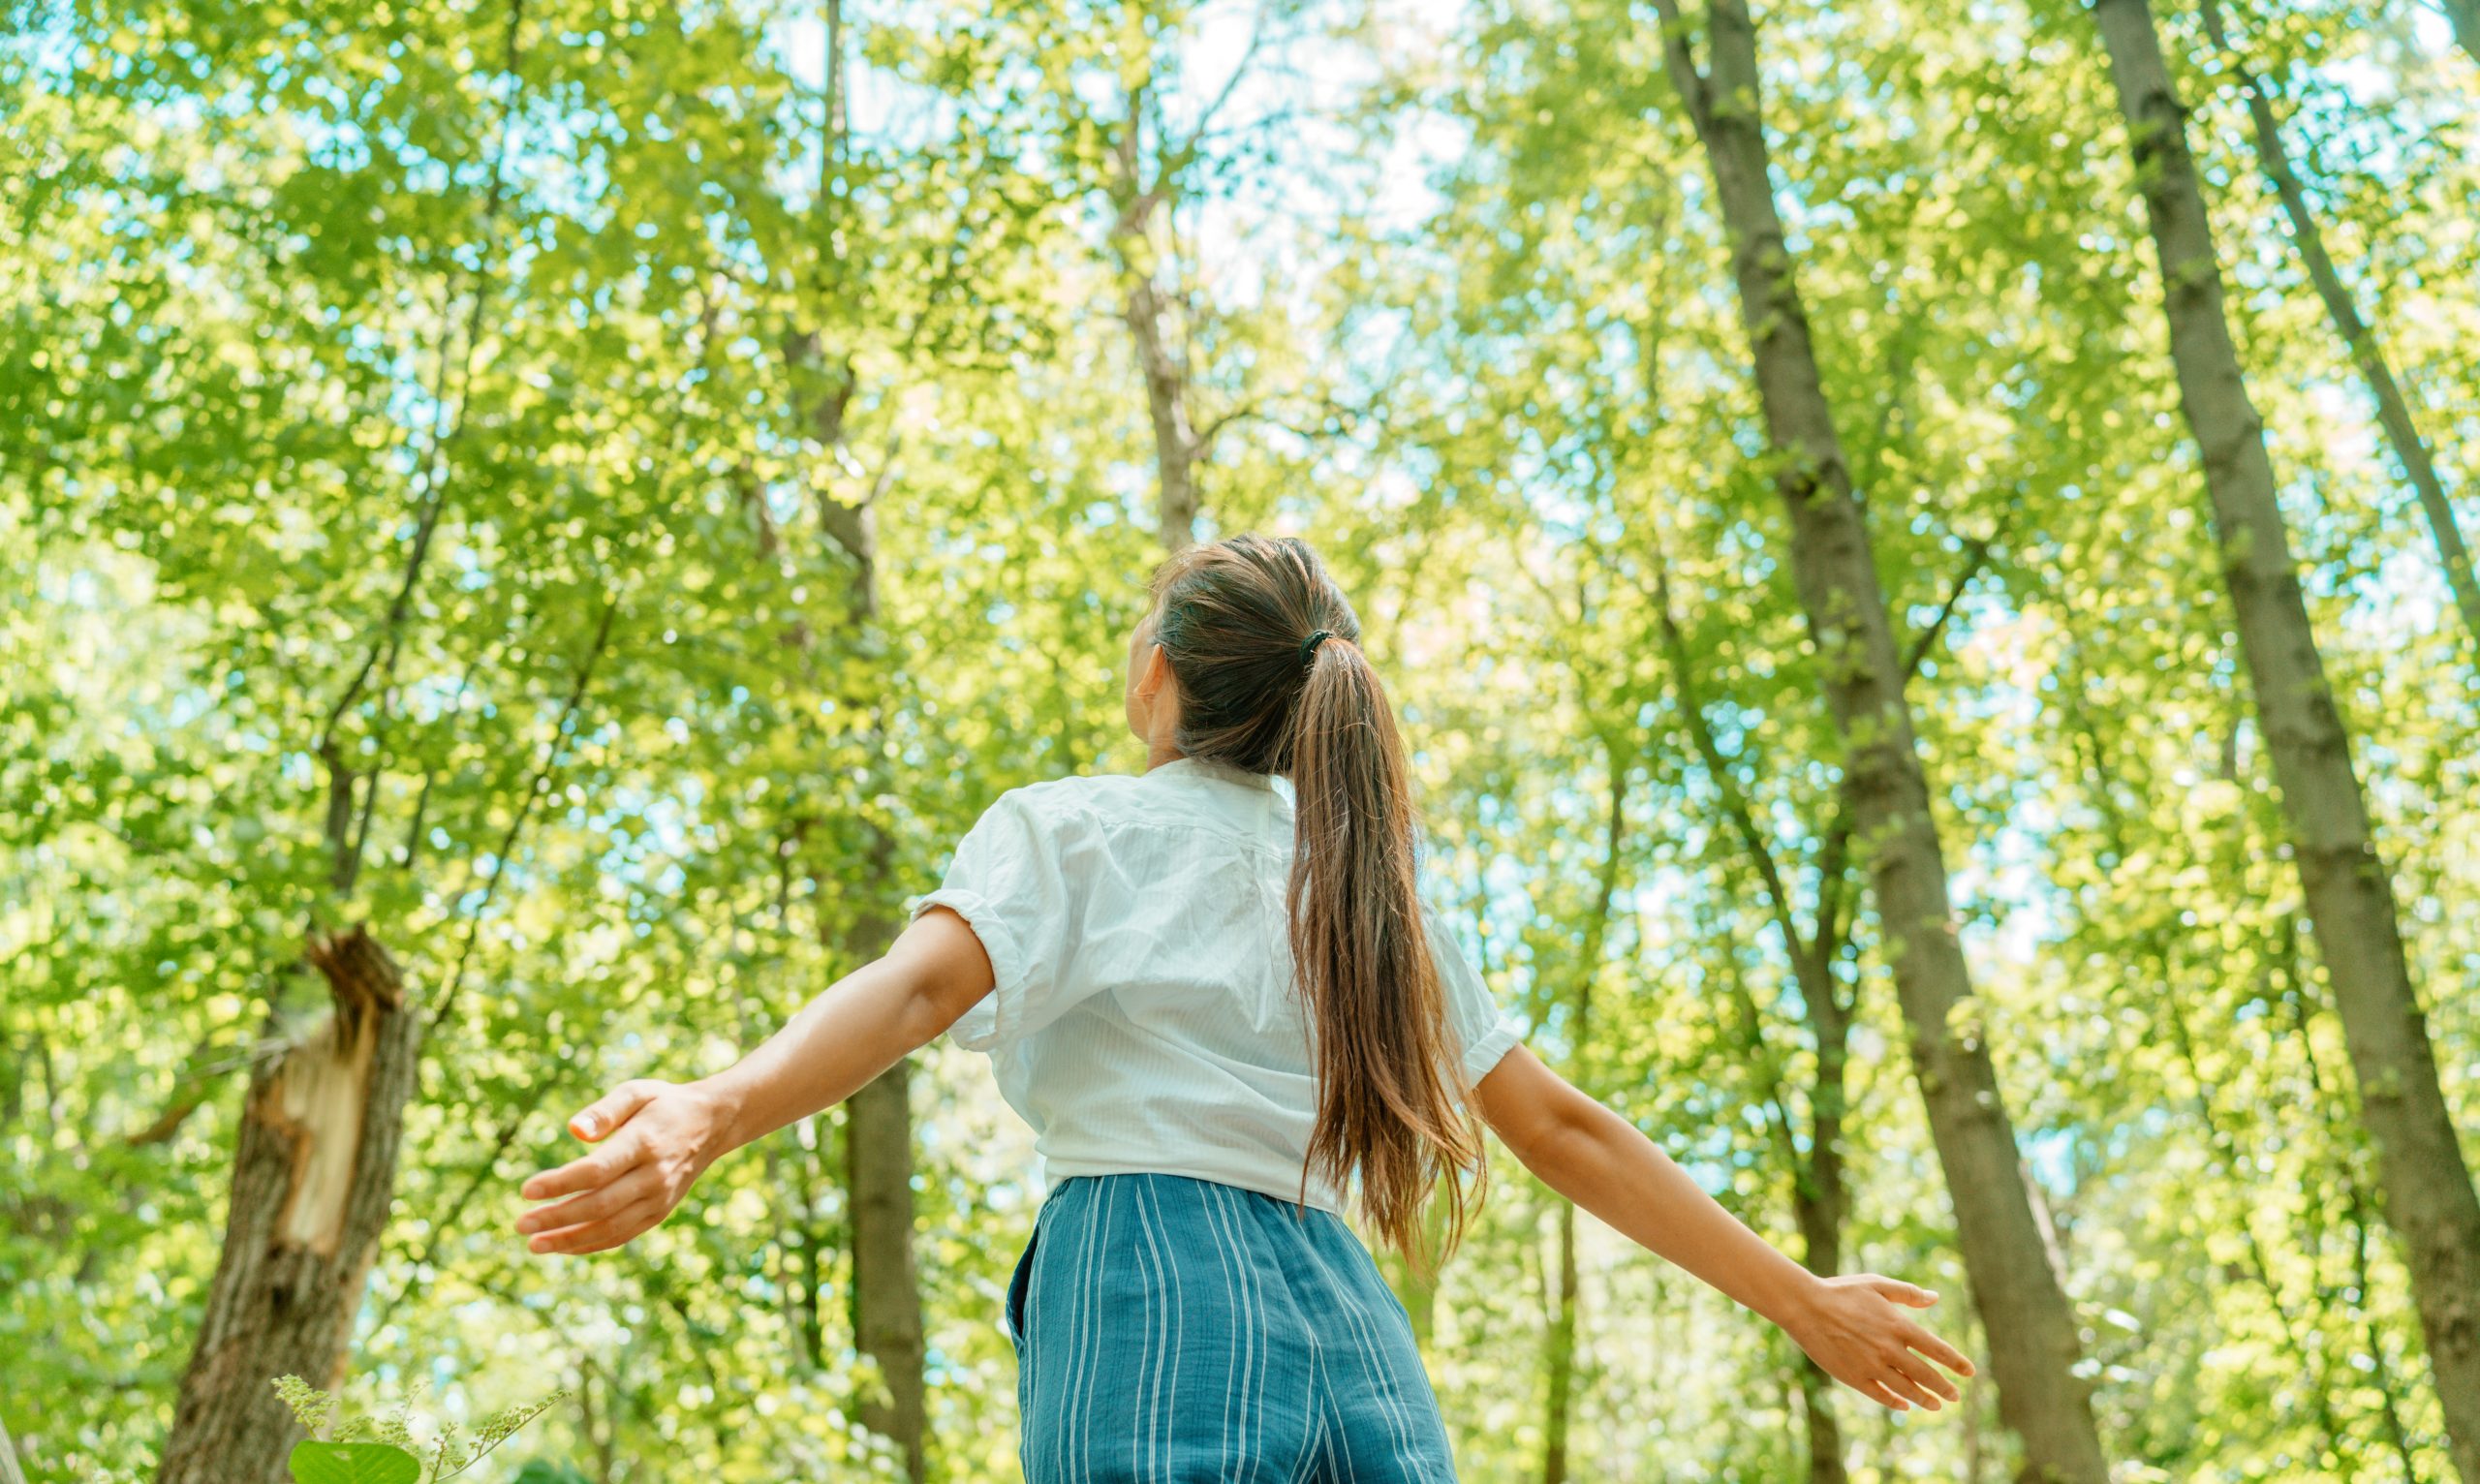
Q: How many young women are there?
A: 1